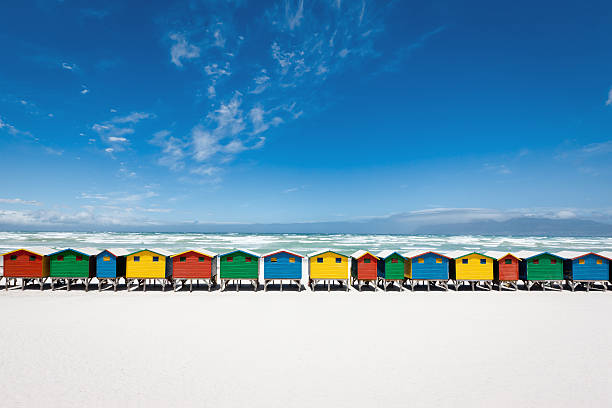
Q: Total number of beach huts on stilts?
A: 15